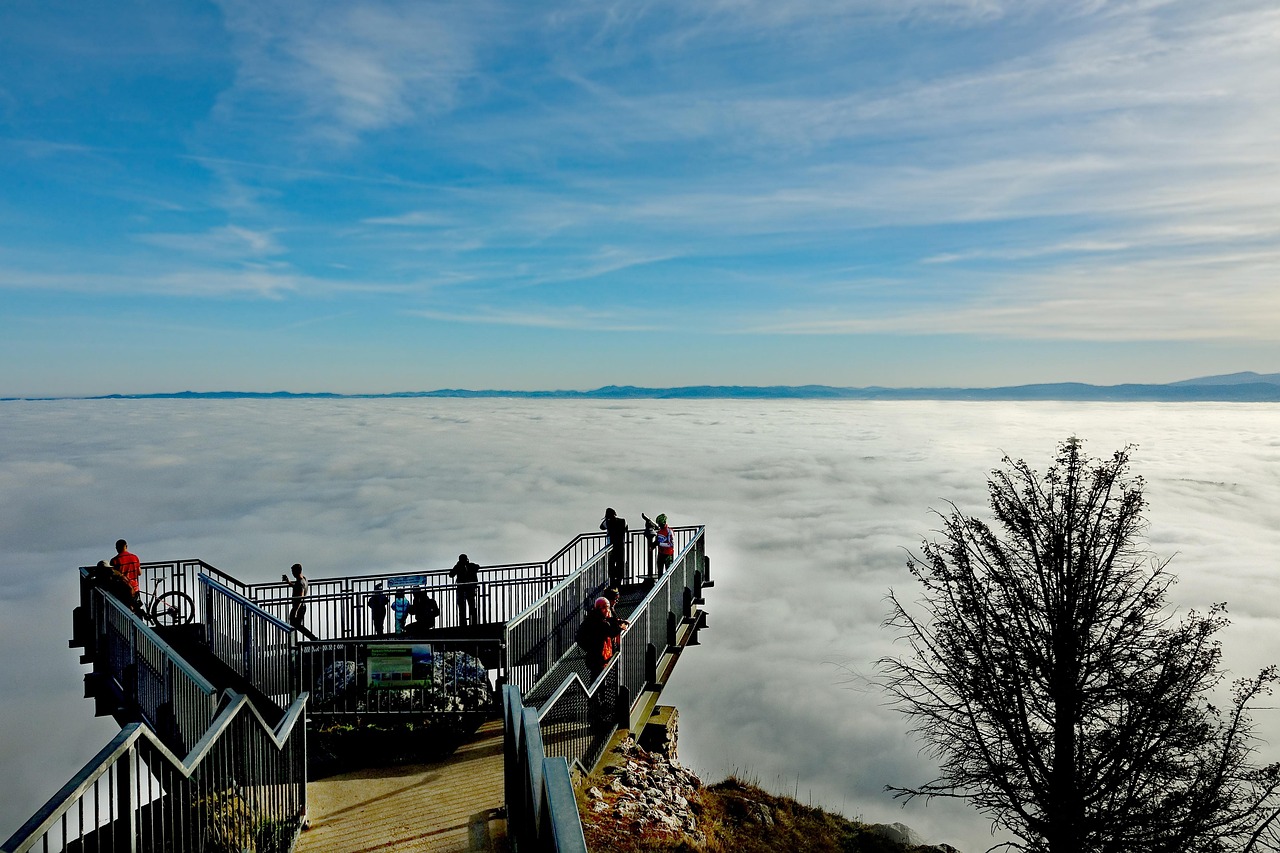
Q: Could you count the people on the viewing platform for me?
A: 11